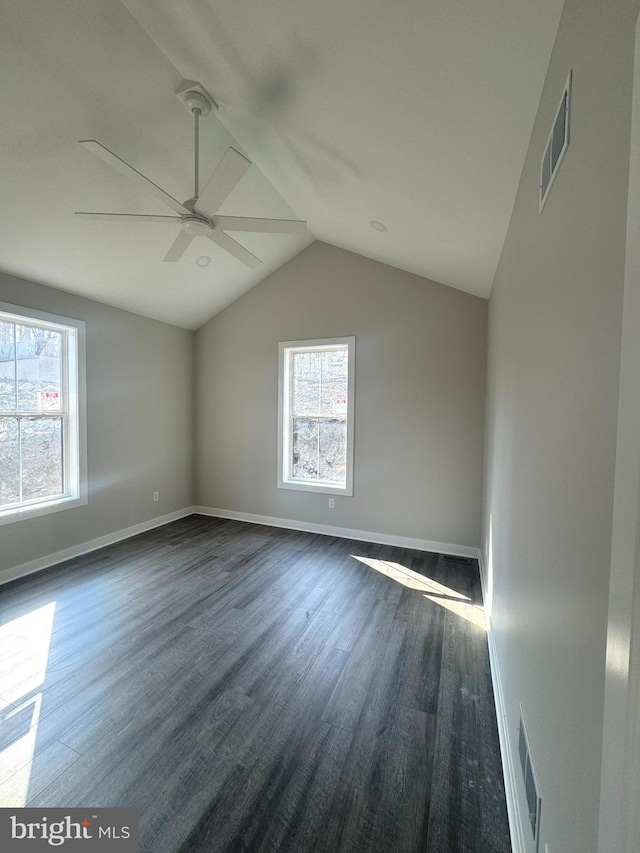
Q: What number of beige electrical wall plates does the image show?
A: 2